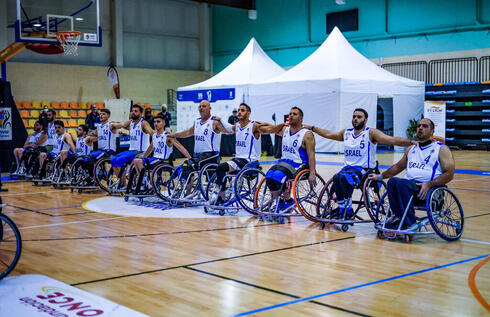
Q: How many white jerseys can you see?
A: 12